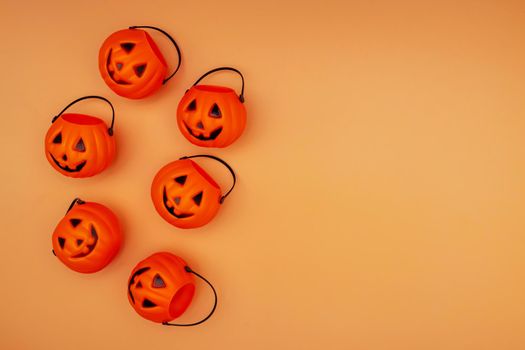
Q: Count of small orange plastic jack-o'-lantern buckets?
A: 6